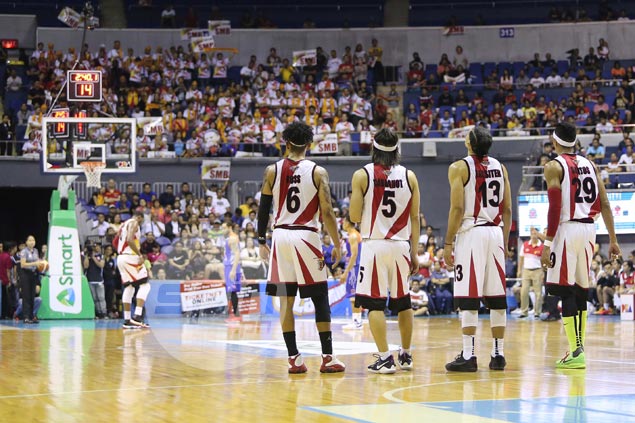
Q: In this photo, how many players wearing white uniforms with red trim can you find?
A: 5